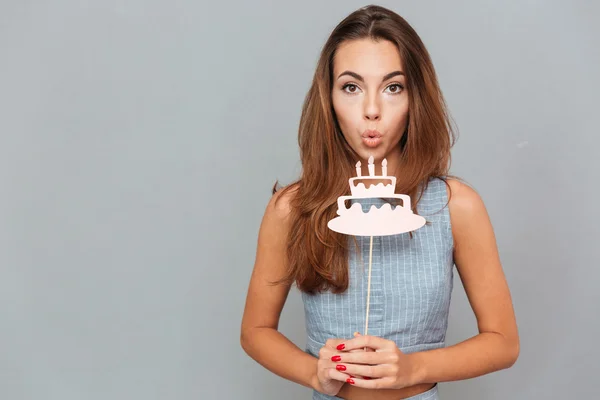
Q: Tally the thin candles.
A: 3